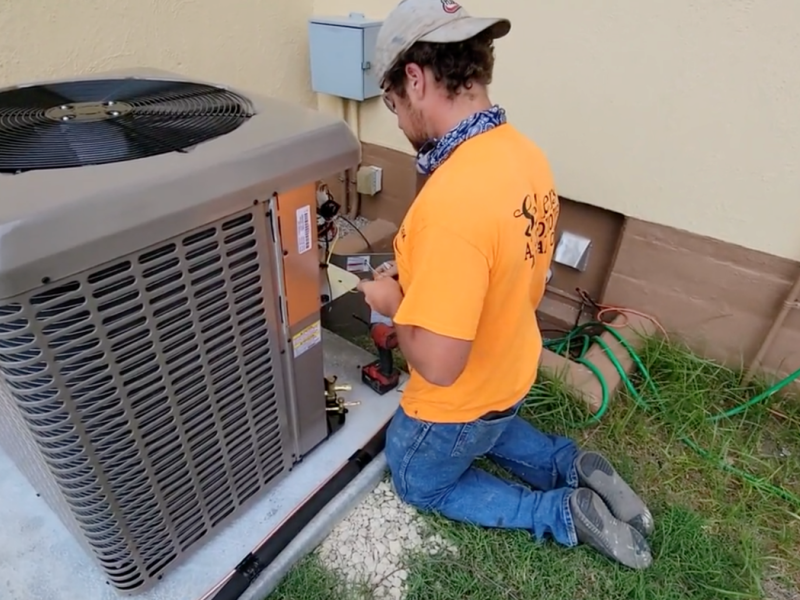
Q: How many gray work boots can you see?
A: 2